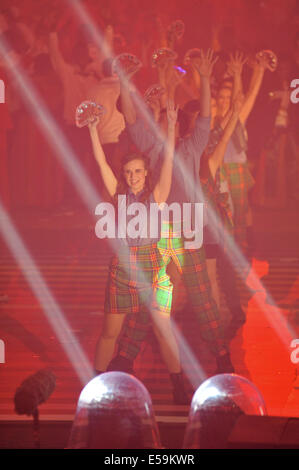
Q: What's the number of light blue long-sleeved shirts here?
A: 1